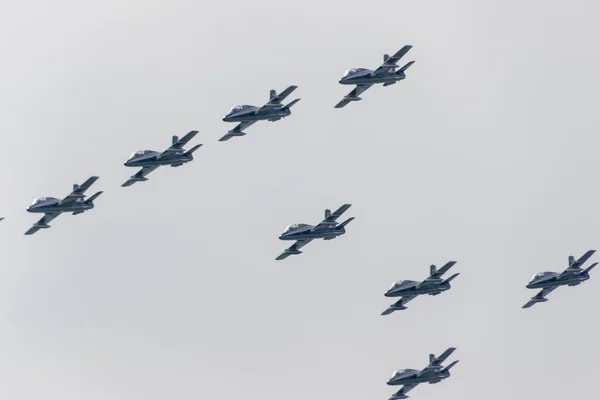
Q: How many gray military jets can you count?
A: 8